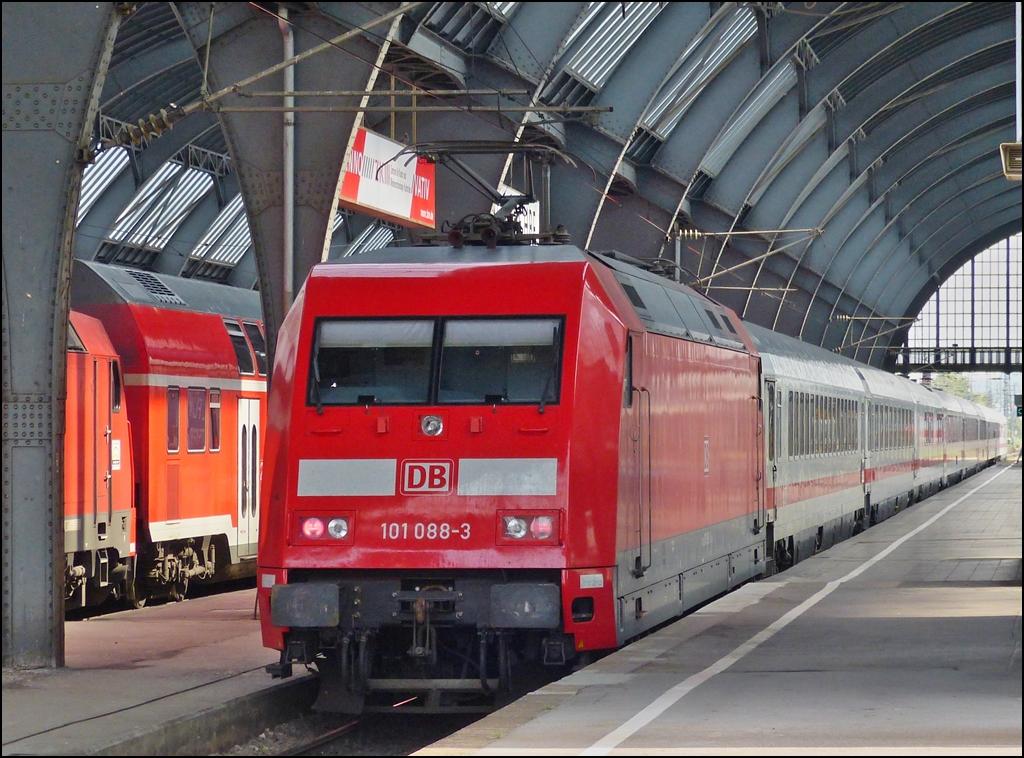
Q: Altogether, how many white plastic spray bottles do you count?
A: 0